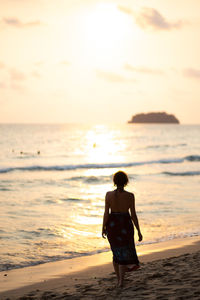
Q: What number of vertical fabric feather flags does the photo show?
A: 0